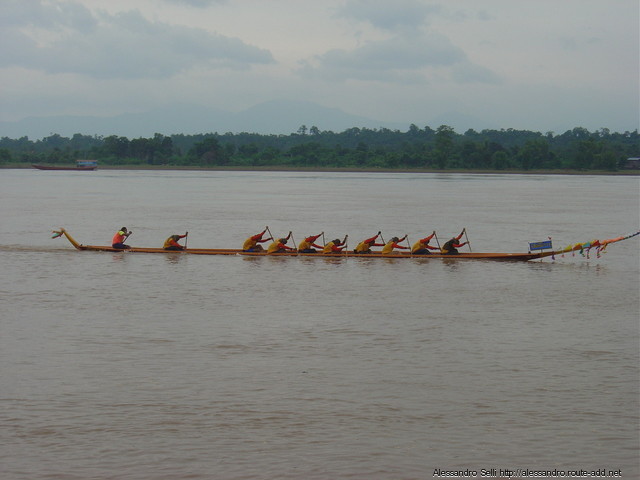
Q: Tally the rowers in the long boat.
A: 10